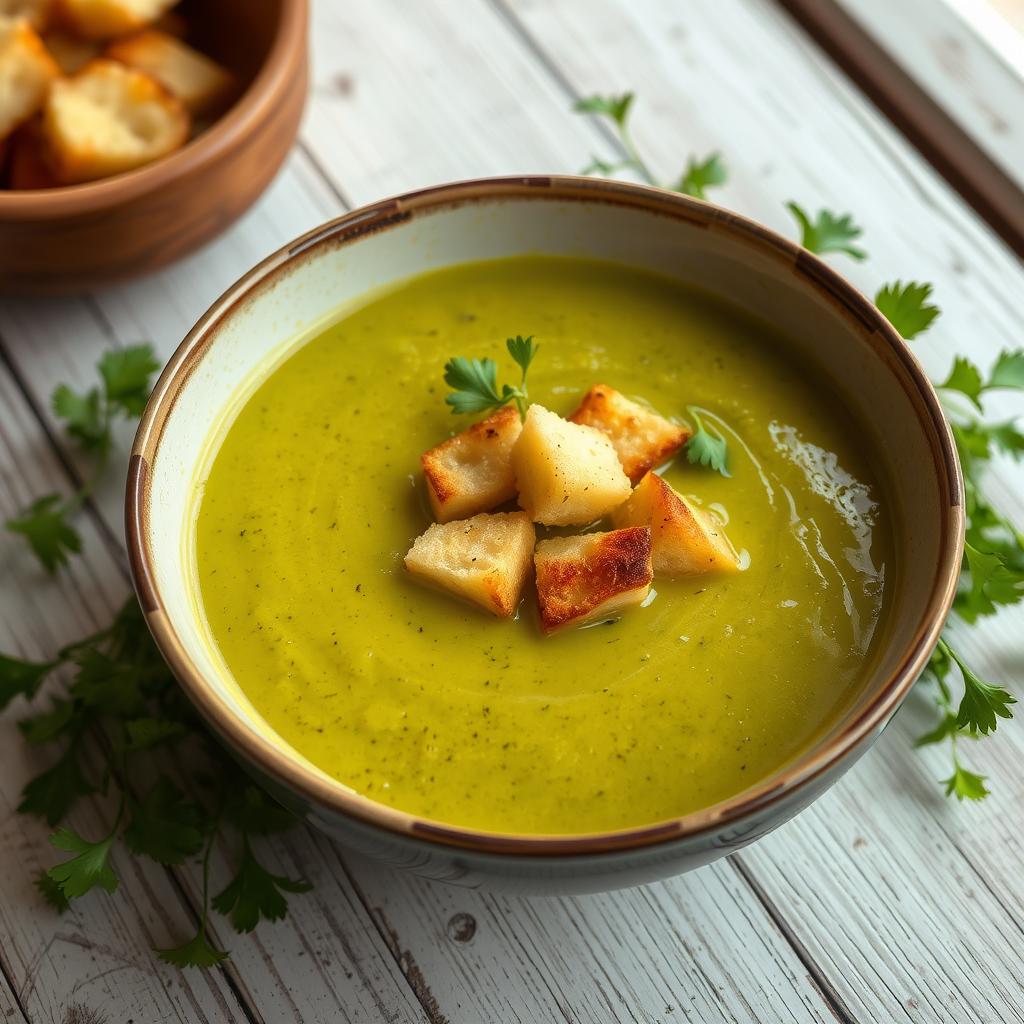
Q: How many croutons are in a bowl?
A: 6